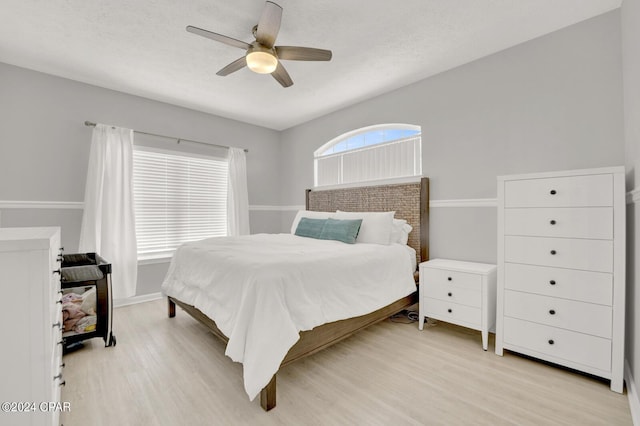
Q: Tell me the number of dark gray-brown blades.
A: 5